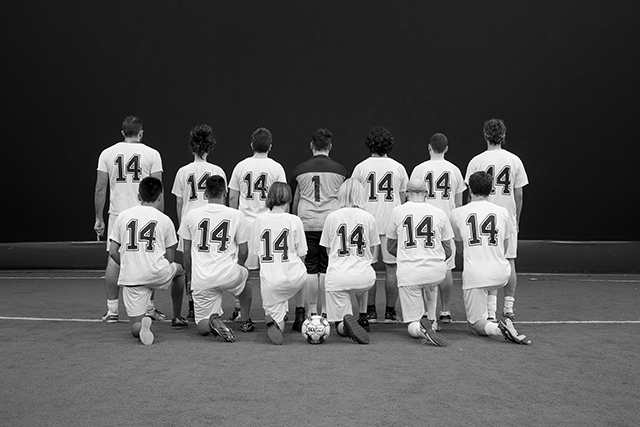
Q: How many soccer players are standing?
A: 7